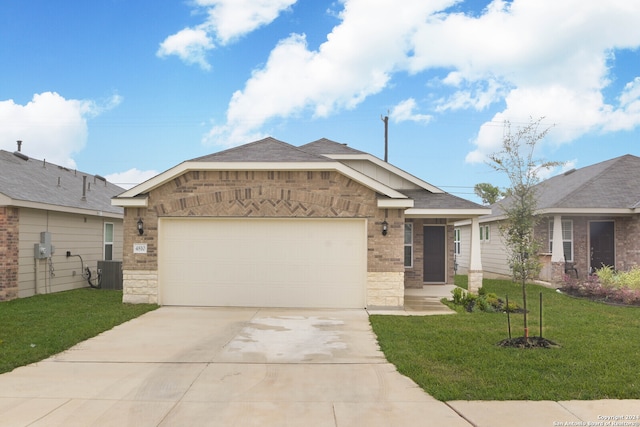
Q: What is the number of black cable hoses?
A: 2